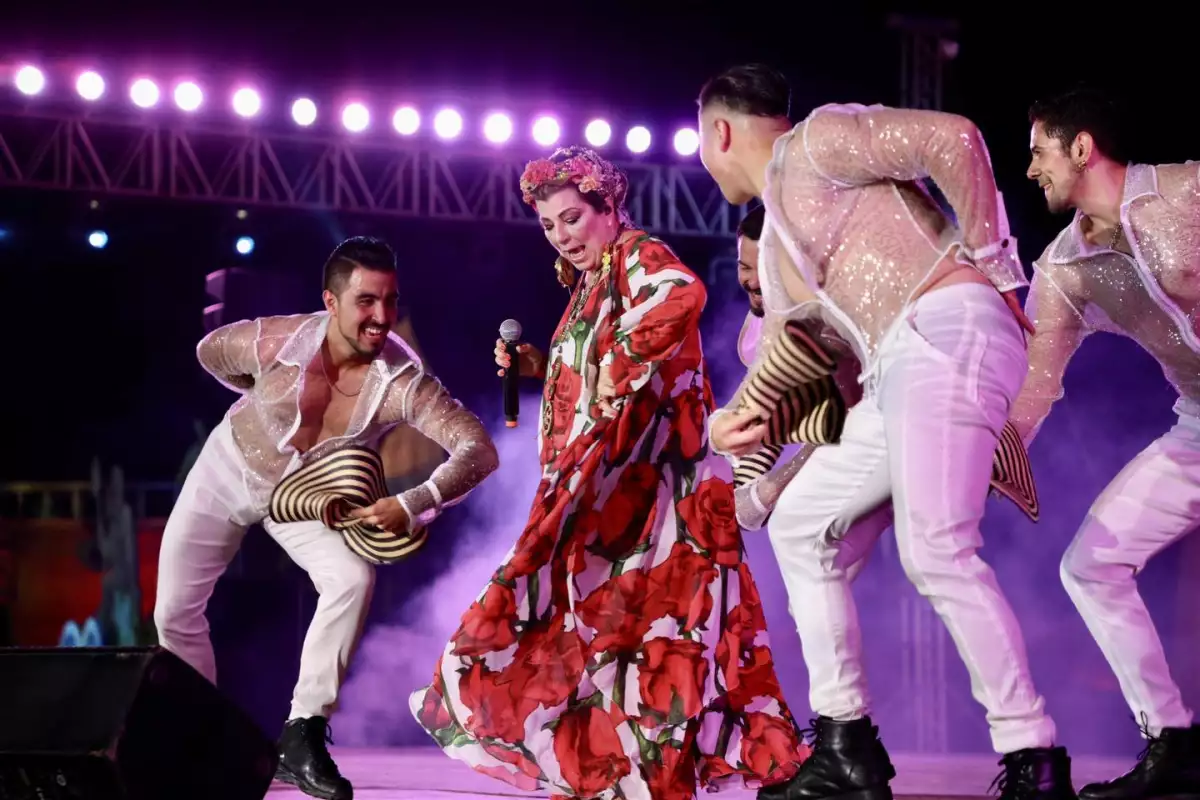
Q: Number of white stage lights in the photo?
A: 14